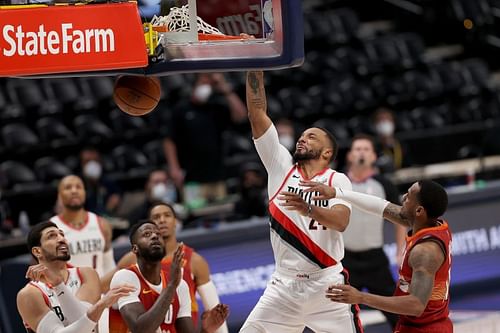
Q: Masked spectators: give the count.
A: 5